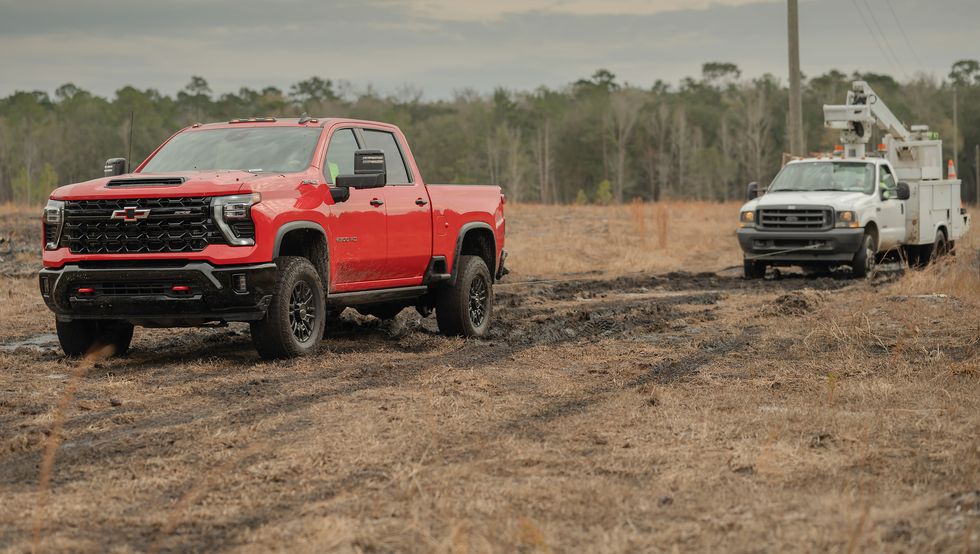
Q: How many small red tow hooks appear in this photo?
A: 2